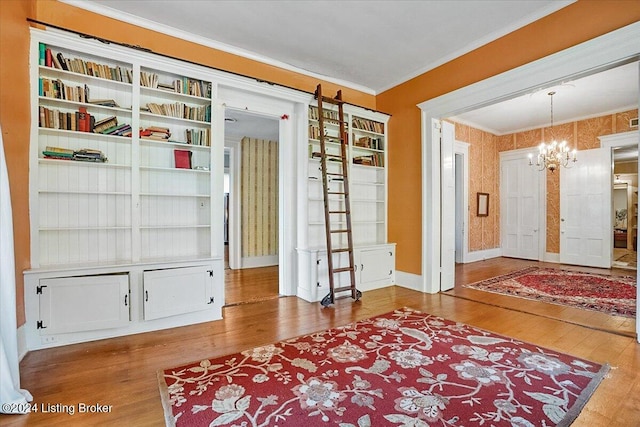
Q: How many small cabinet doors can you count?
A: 4